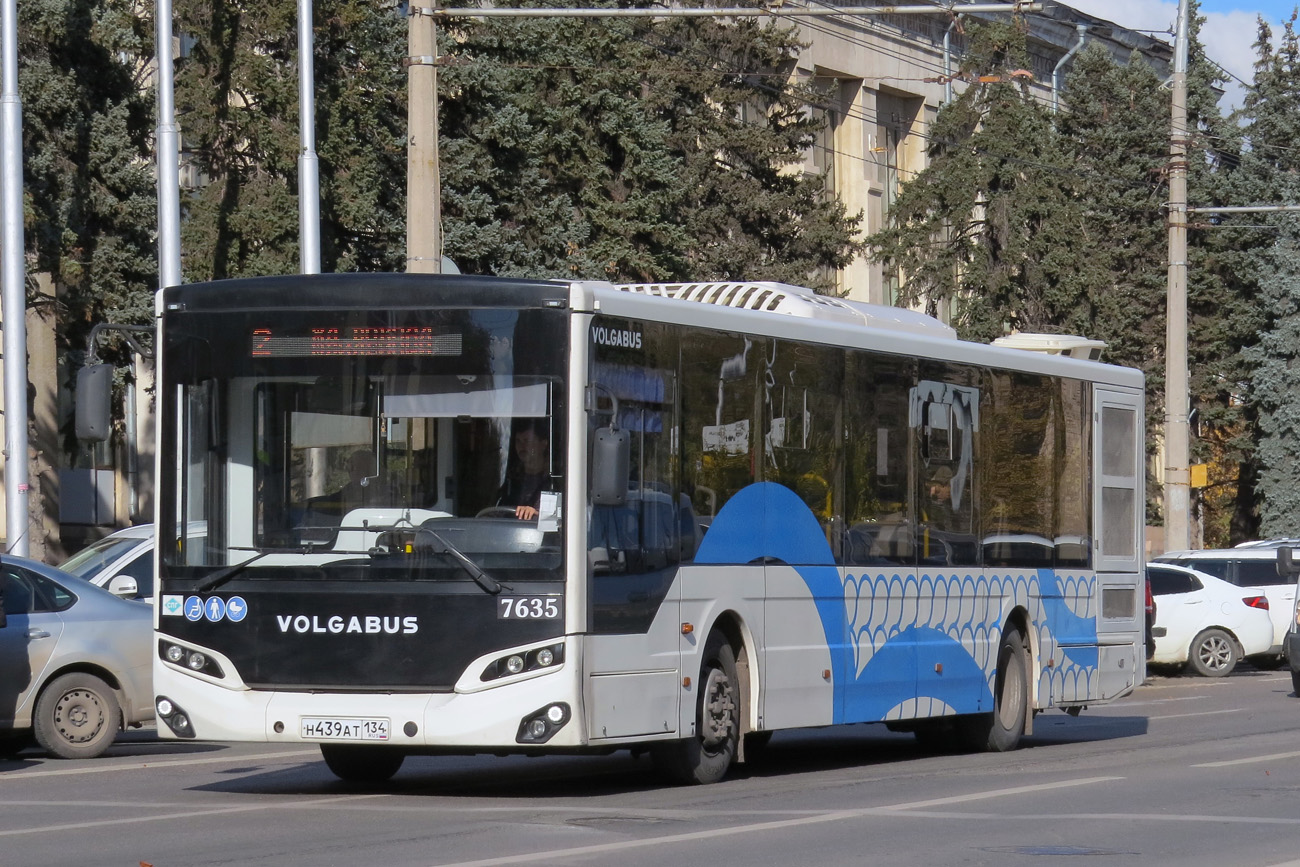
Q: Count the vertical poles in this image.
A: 5